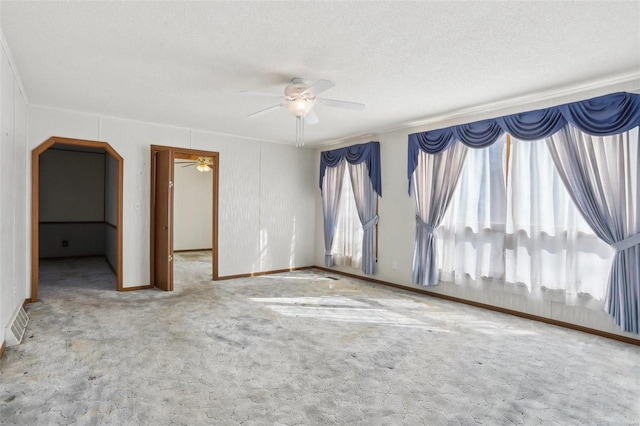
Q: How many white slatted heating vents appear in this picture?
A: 1